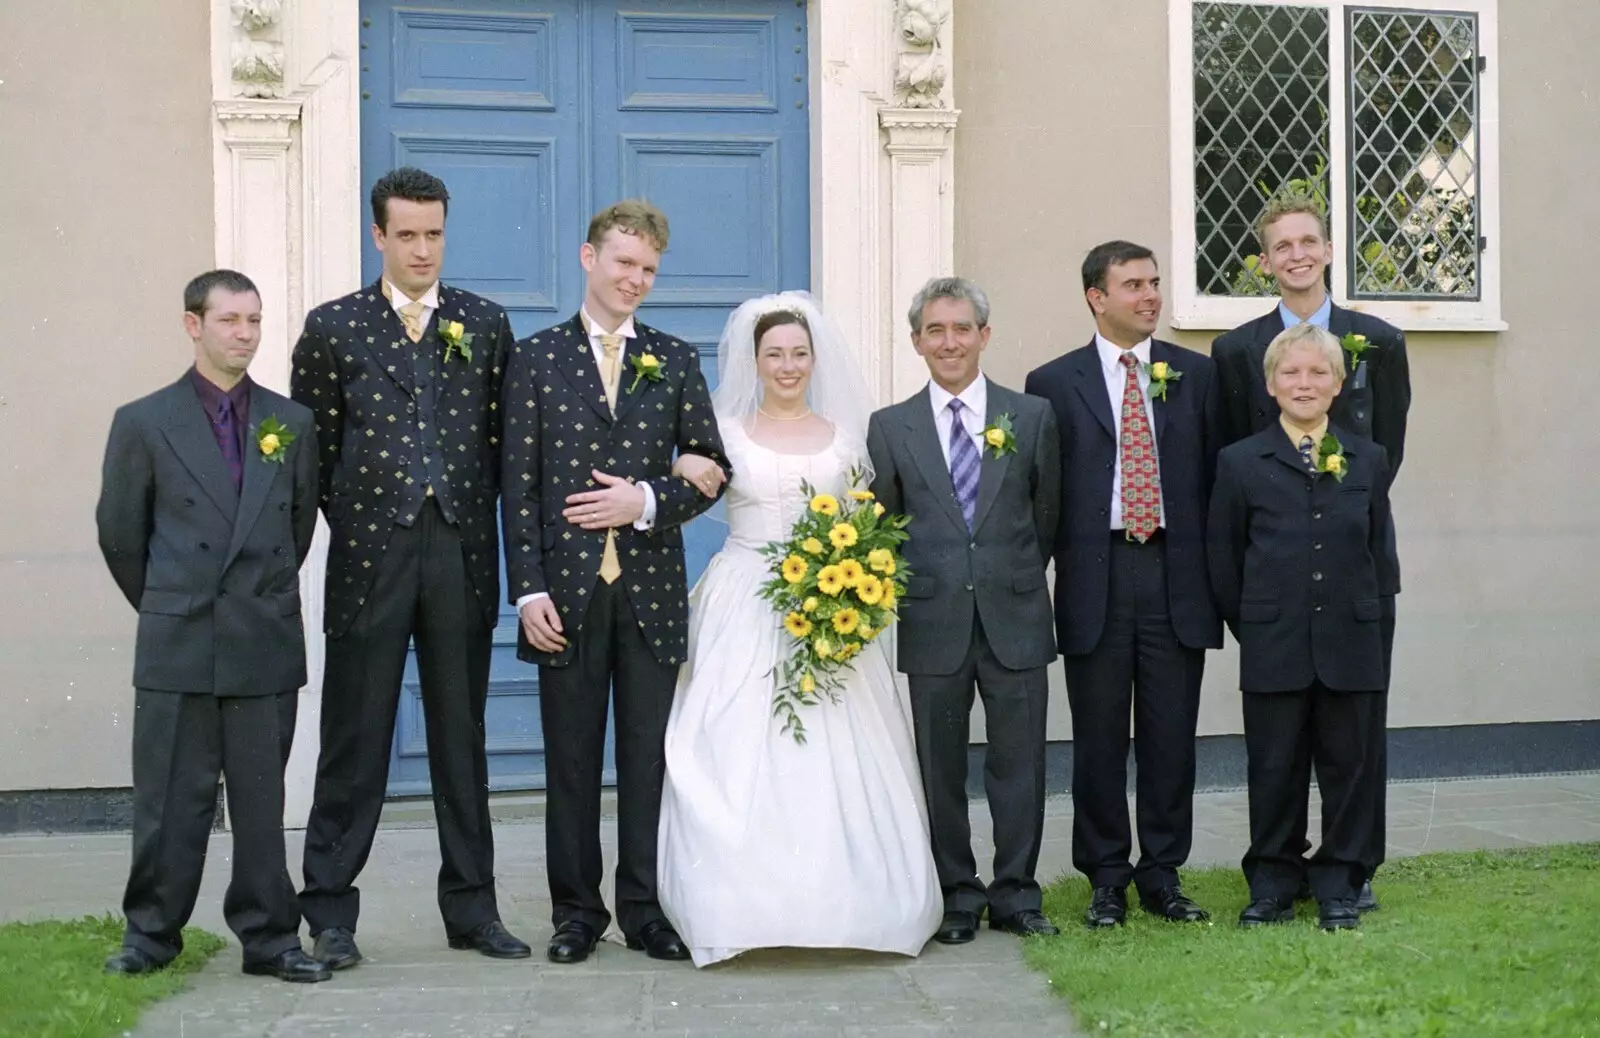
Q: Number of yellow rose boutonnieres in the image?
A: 7